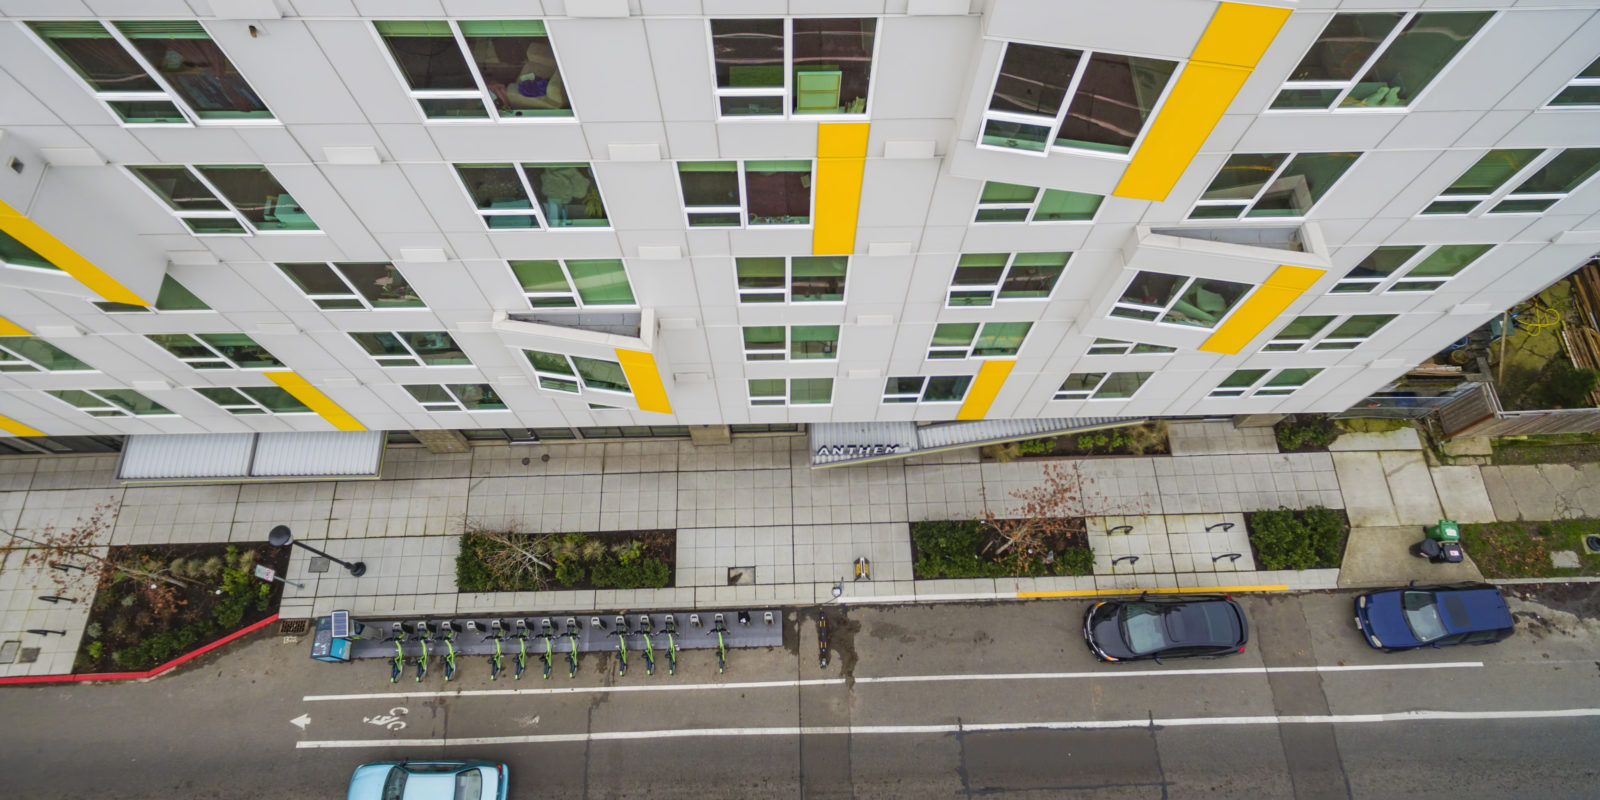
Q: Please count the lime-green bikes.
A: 11